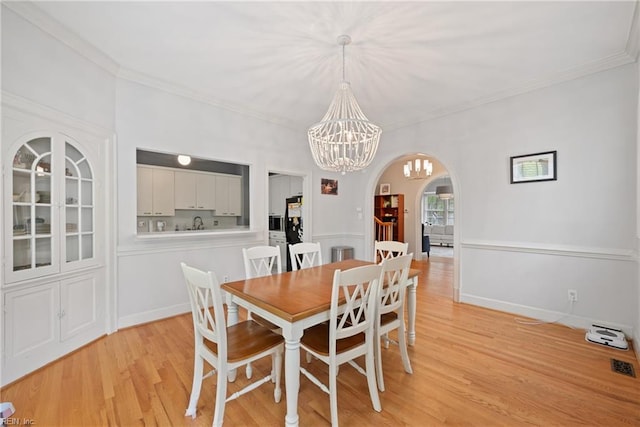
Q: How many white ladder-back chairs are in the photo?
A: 6